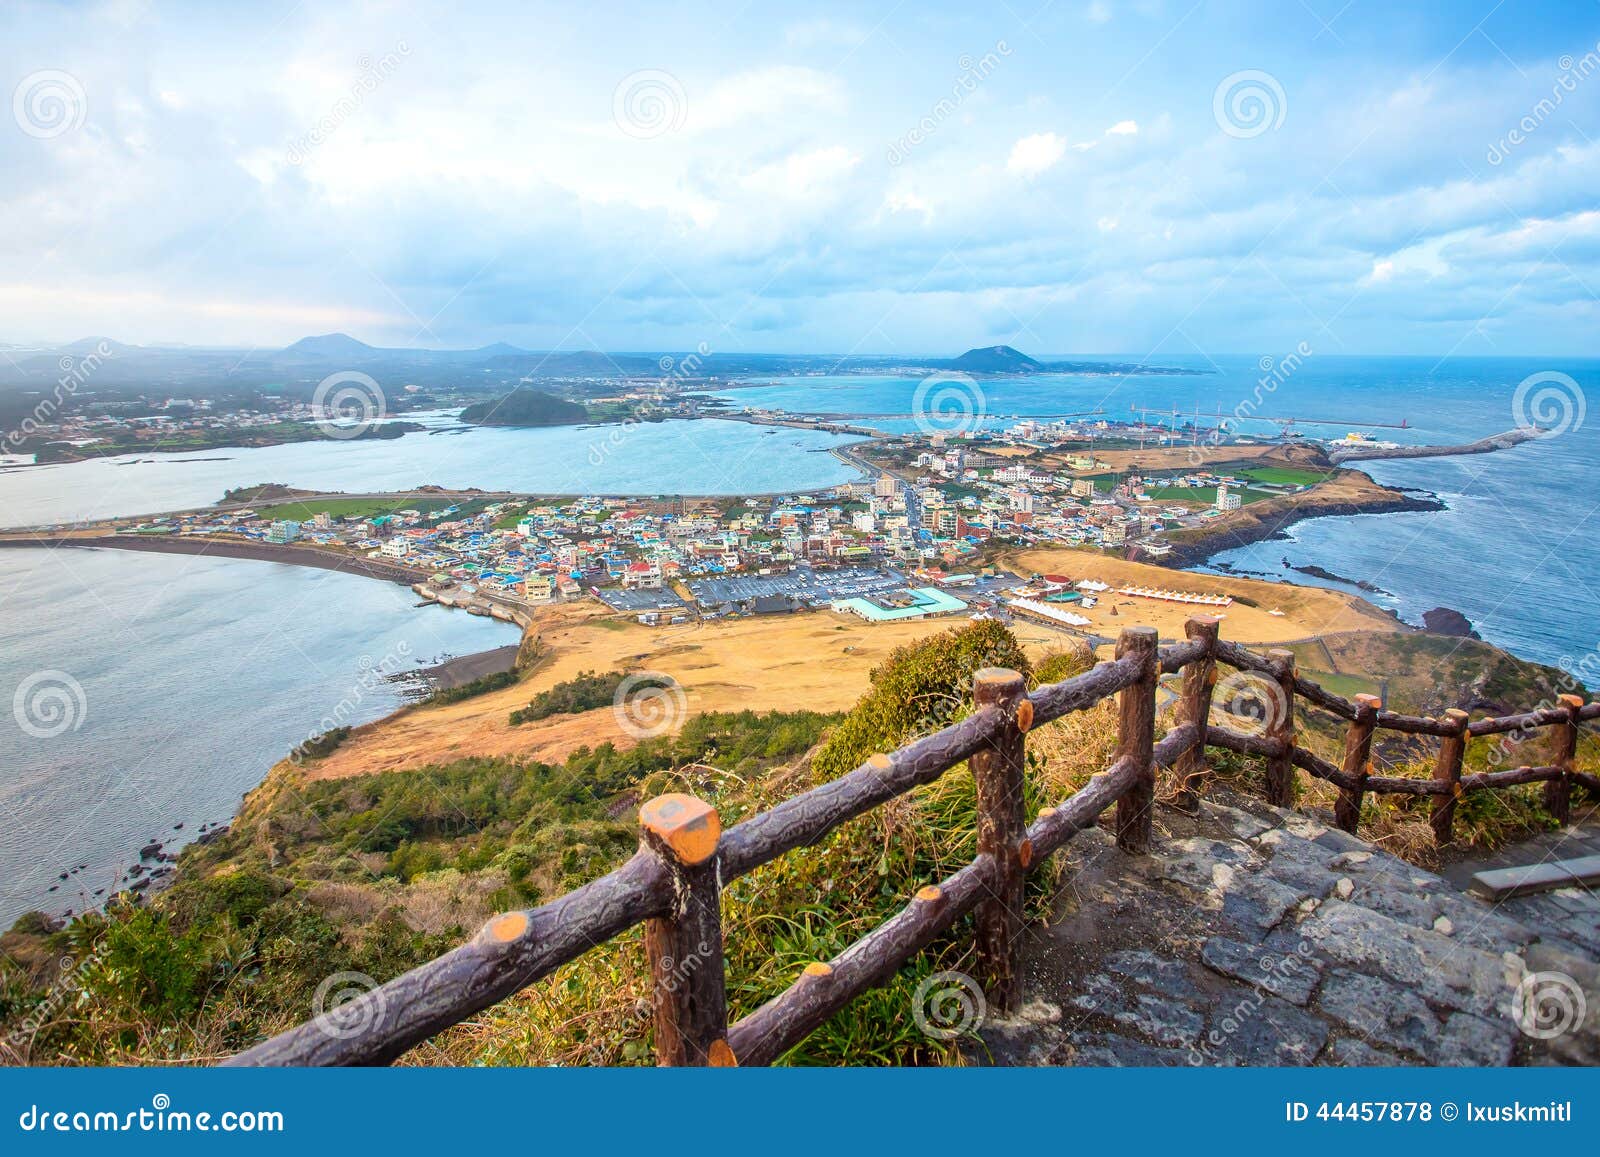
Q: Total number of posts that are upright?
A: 8